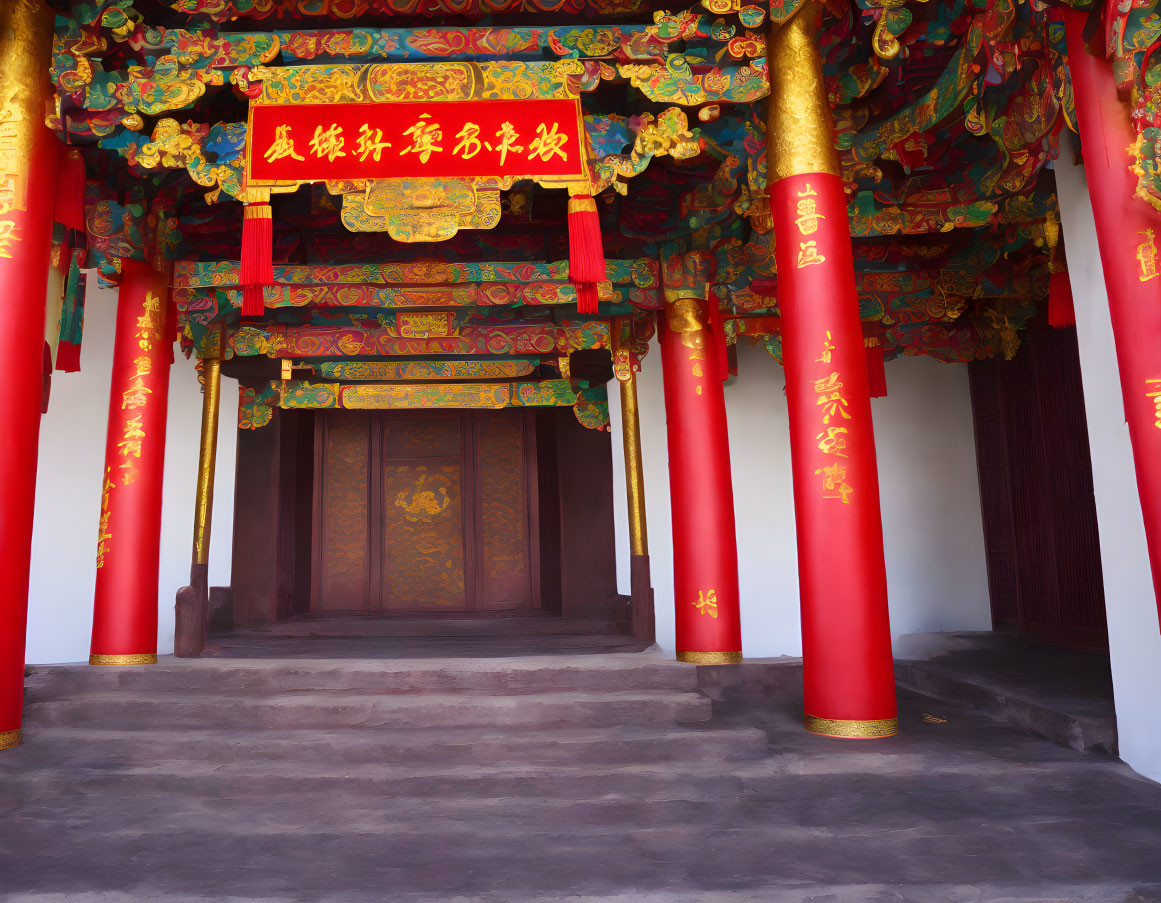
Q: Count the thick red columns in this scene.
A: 5